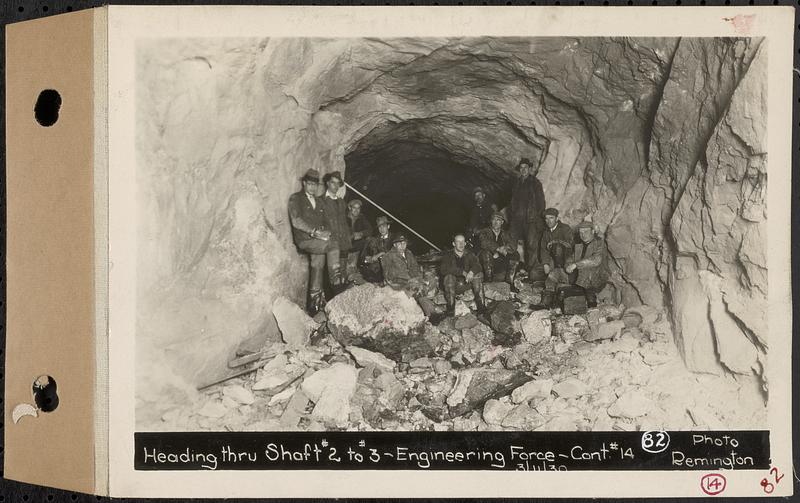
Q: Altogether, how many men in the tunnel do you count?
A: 11